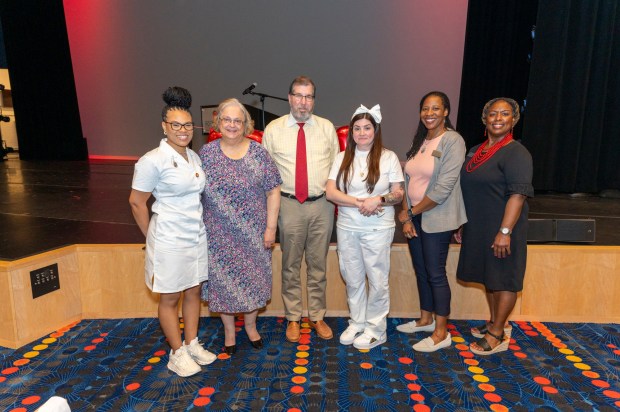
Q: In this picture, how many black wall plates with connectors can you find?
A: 1